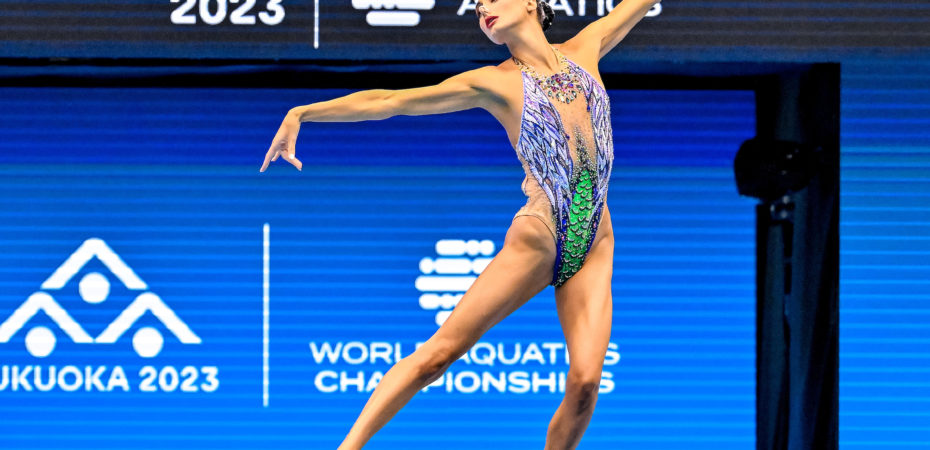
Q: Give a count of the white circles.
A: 3